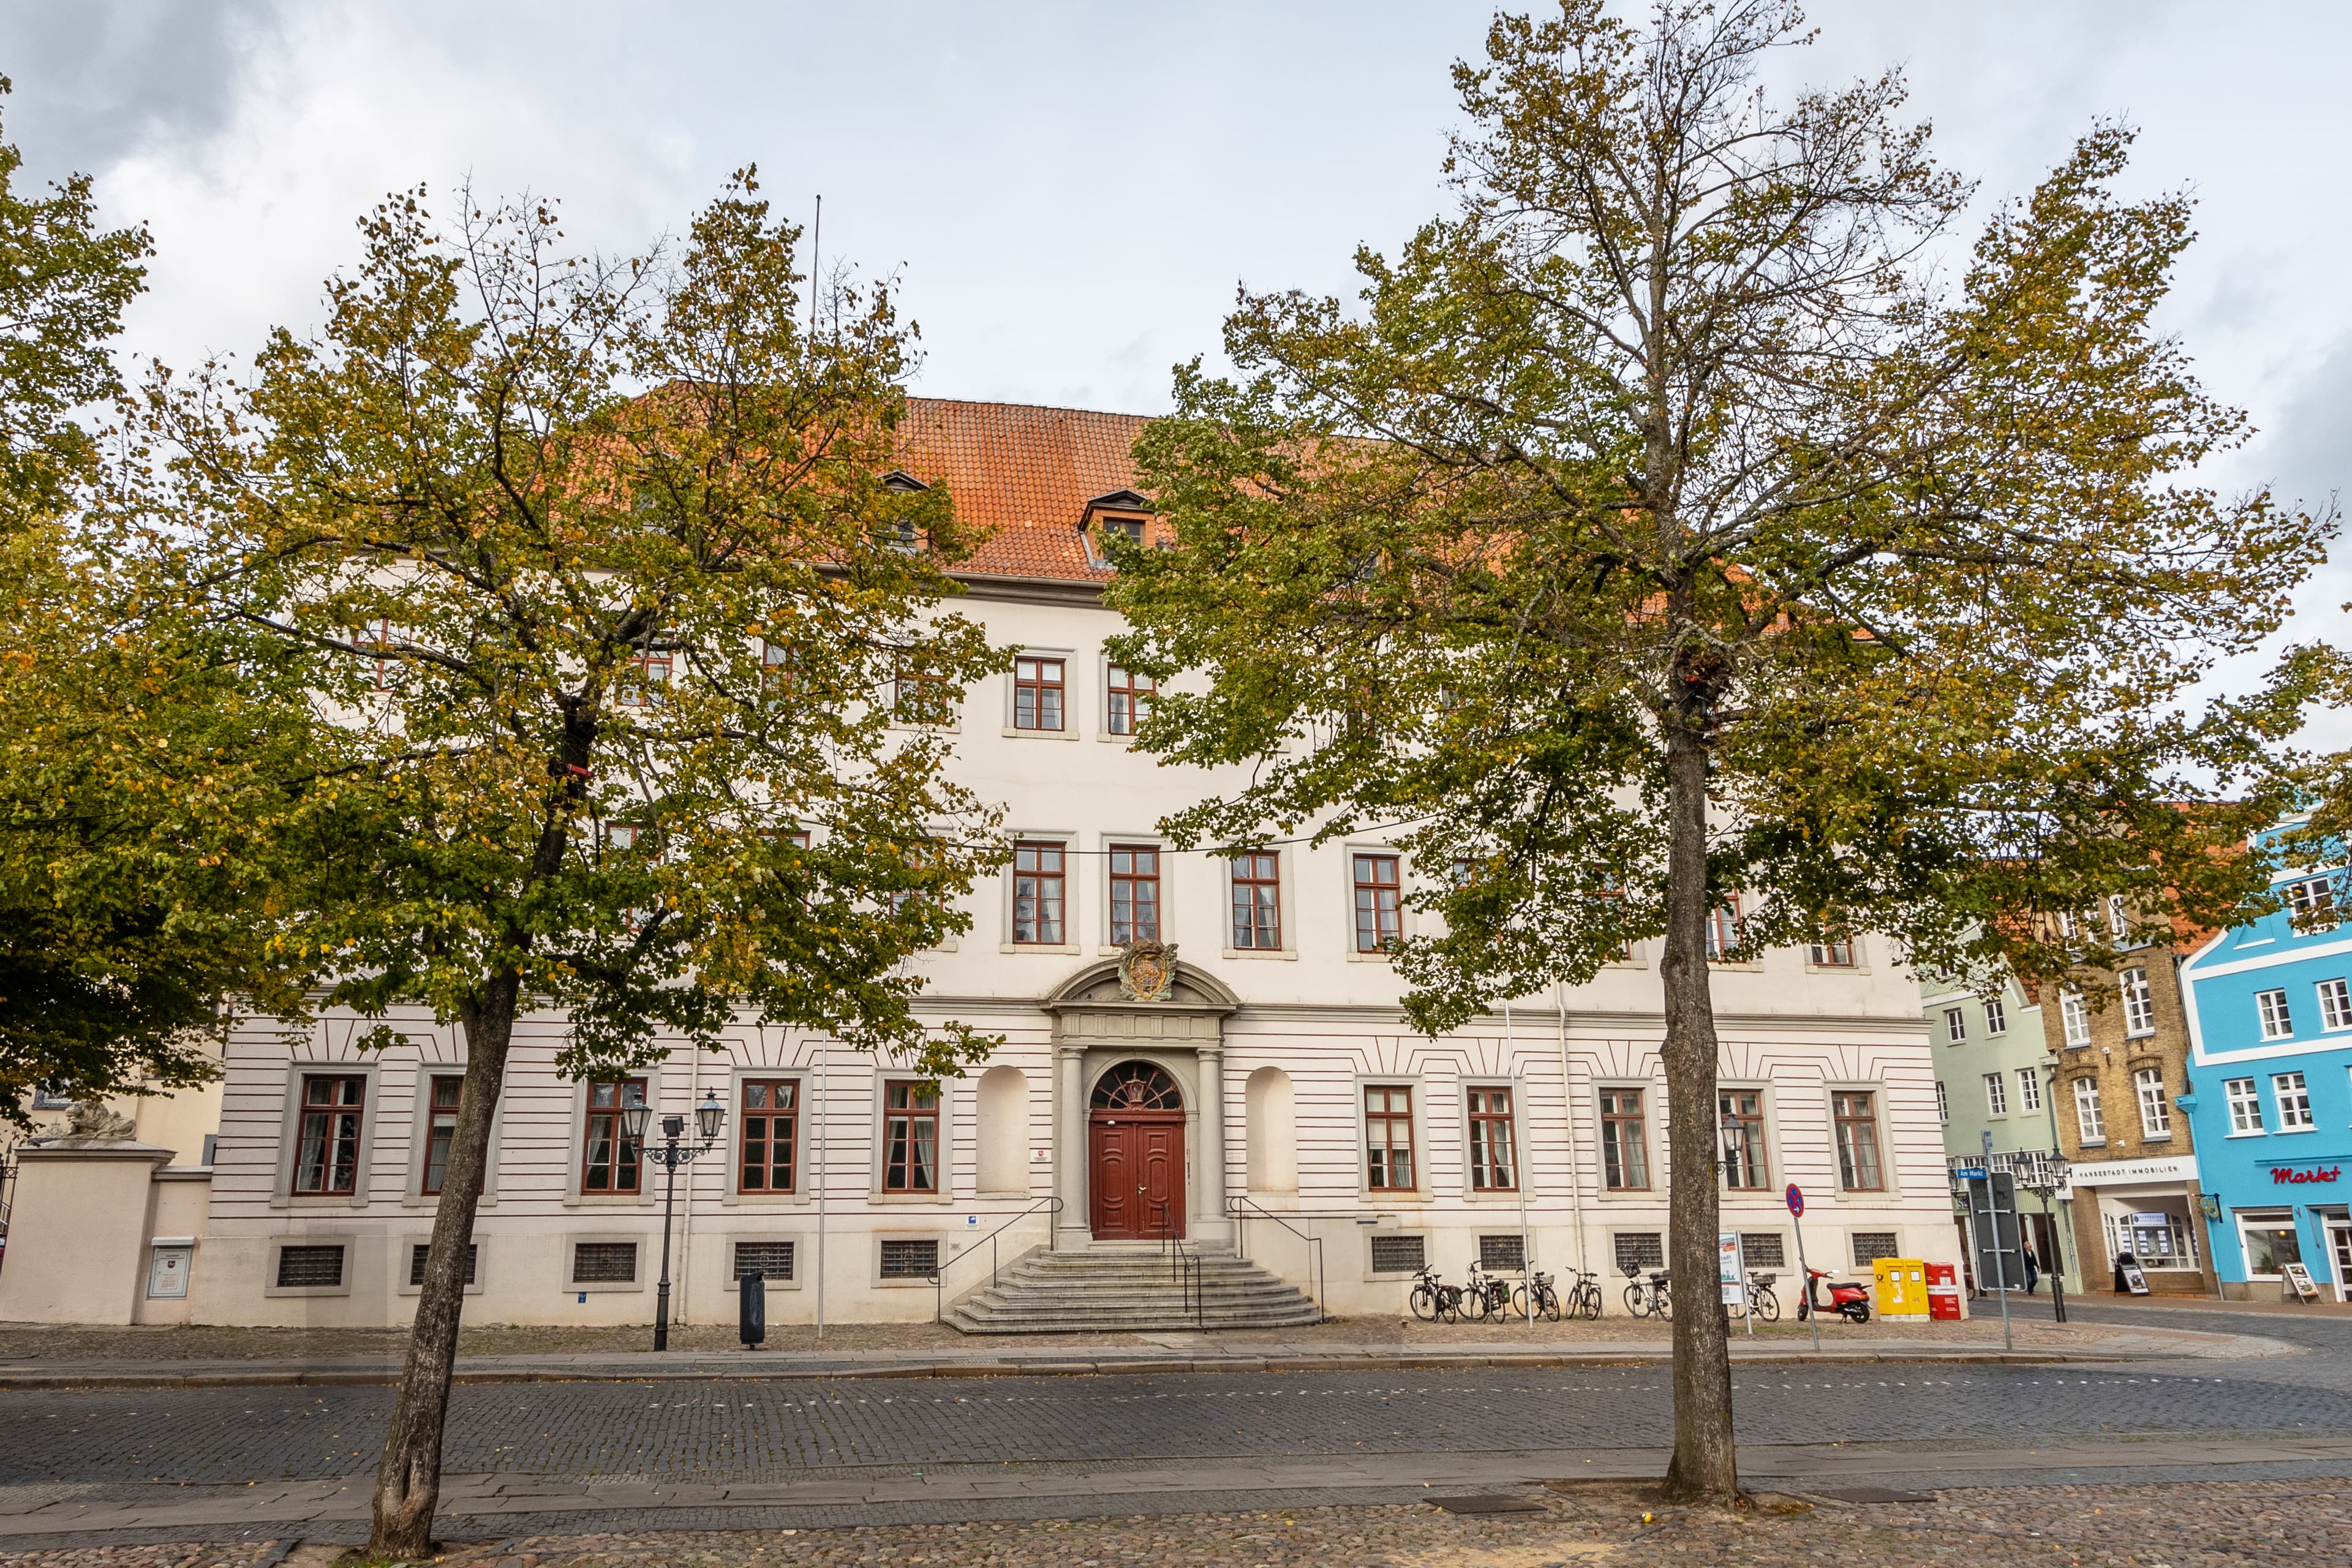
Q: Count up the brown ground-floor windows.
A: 10